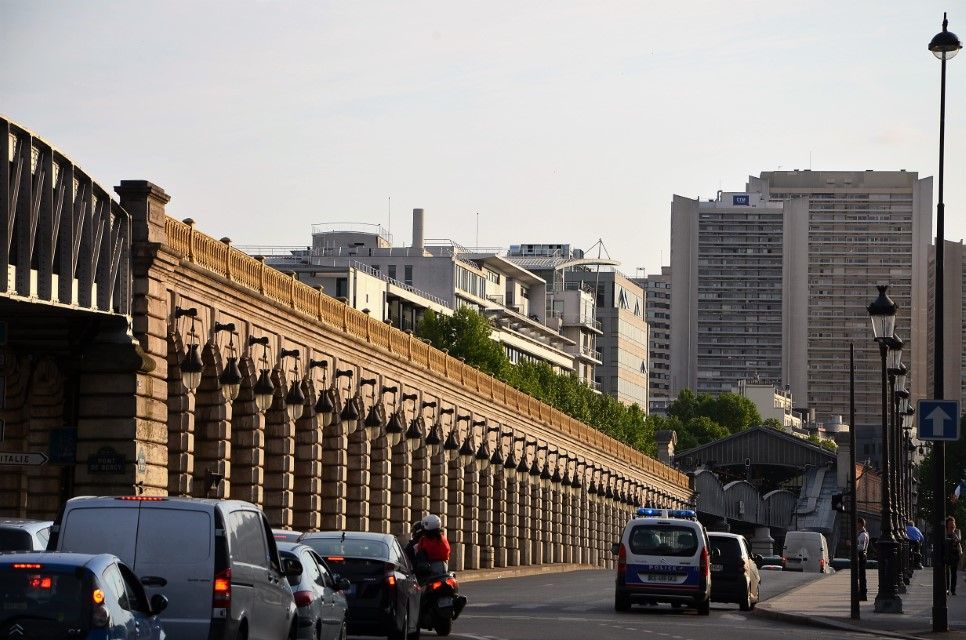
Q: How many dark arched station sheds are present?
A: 1